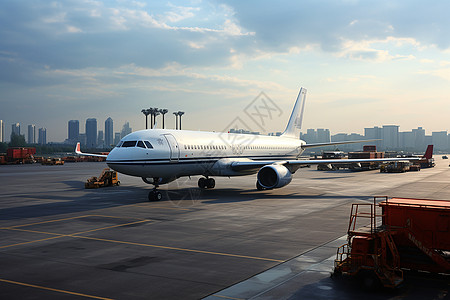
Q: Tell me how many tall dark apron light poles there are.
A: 6